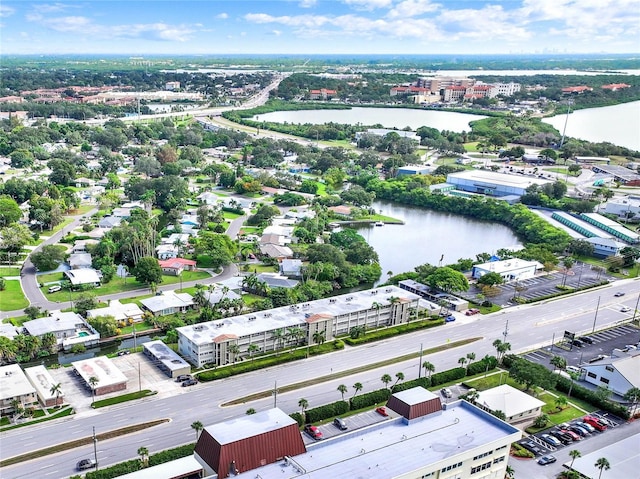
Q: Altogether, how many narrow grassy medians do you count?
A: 2